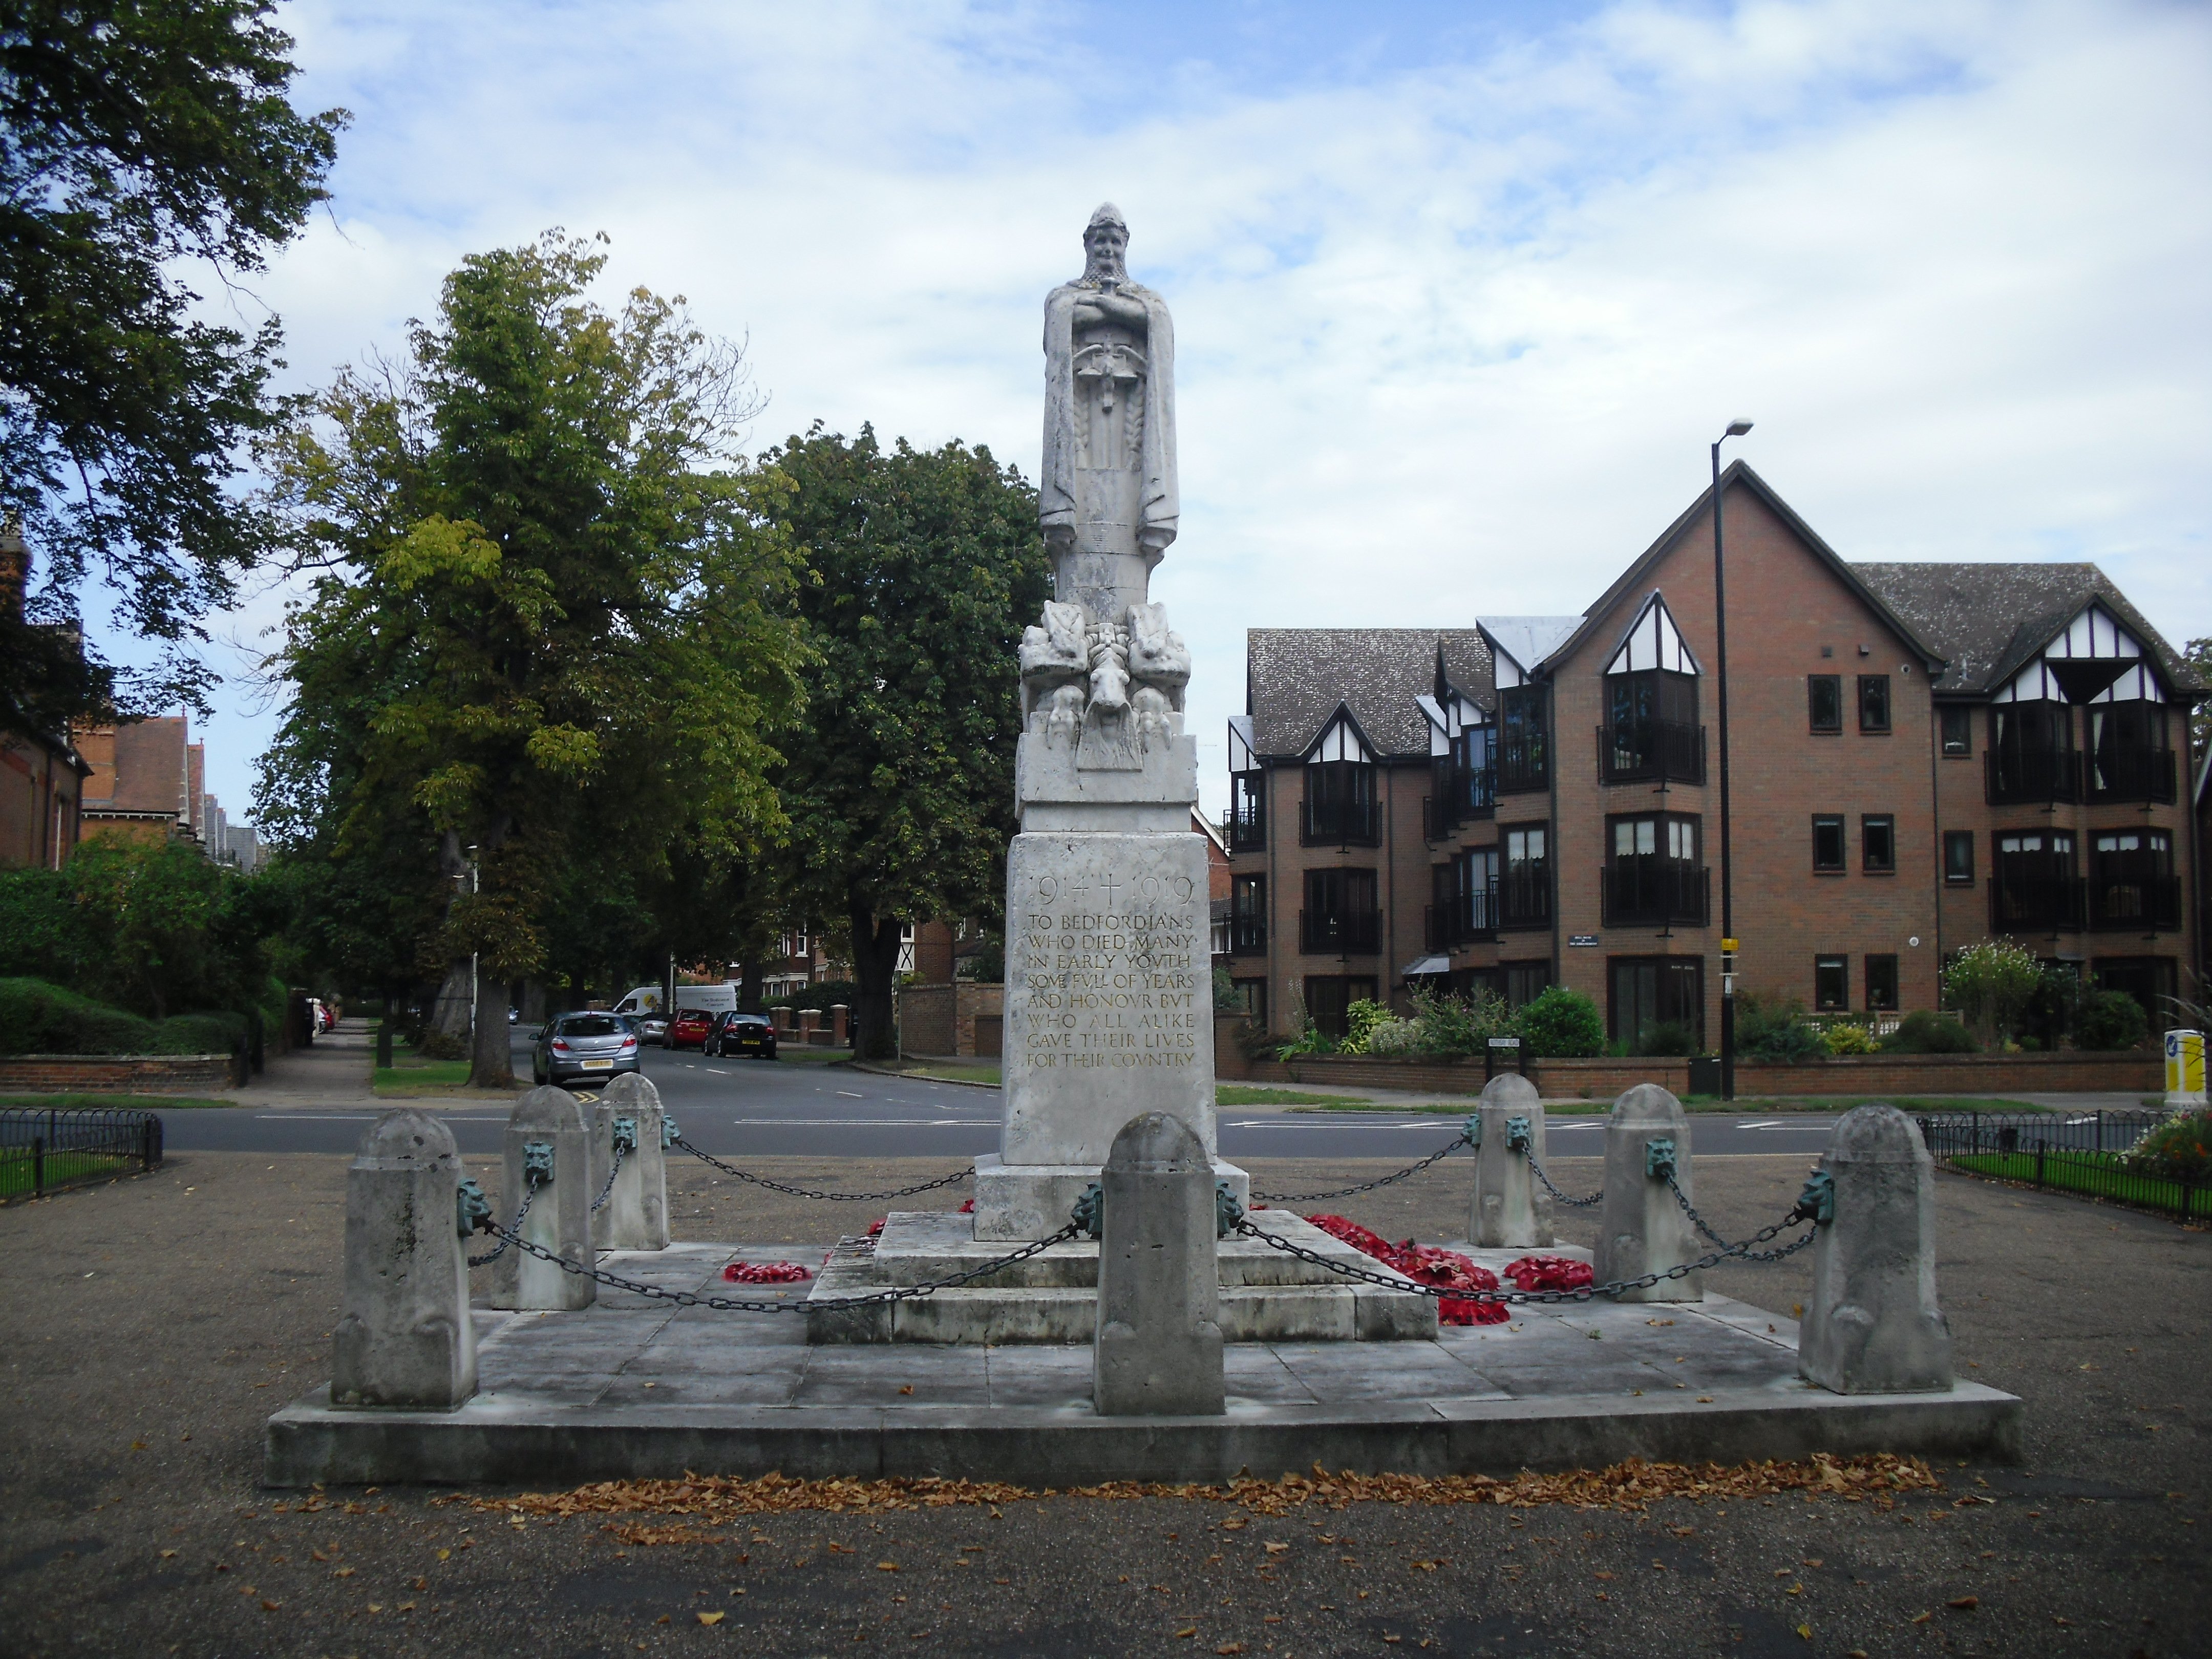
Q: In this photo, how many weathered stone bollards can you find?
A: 7